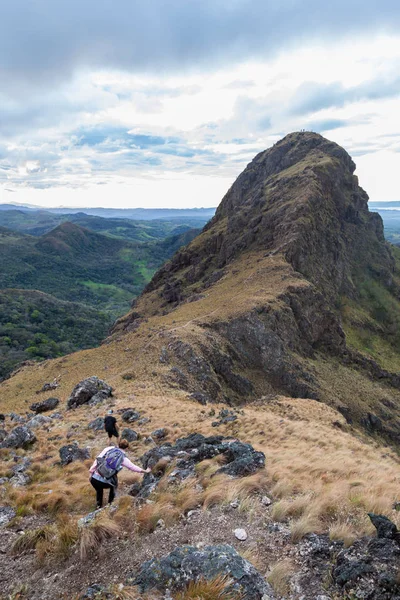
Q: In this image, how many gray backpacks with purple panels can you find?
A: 1